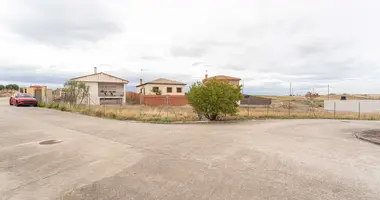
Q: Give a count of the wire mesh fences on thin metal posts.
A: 1